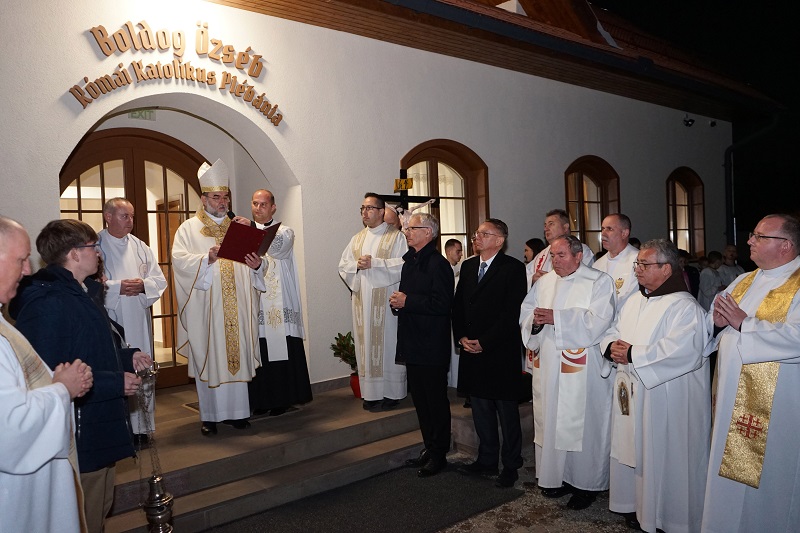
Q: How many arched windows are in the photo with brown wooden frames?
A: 3